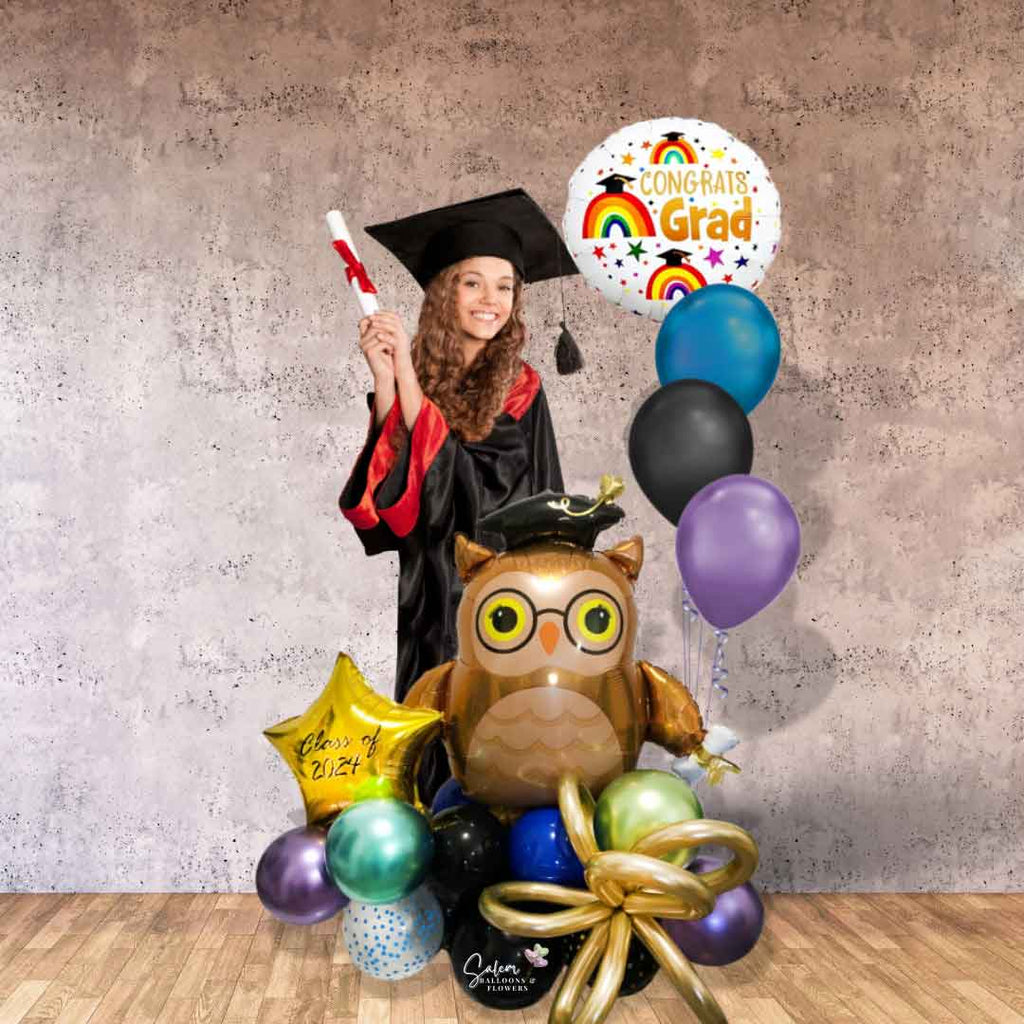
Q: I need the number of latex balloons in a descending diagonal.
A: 3